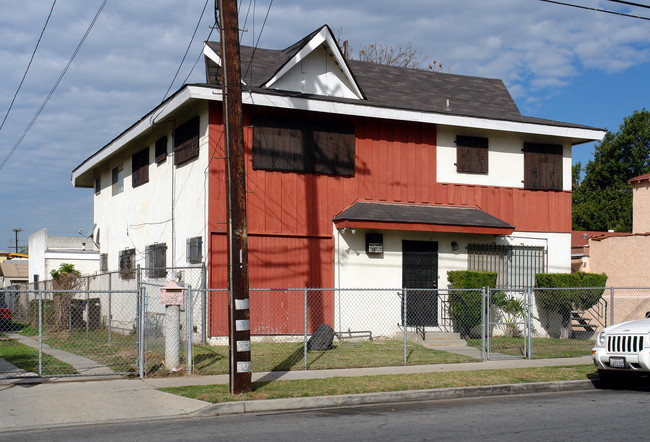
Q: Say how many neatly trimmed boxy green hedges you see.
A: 2